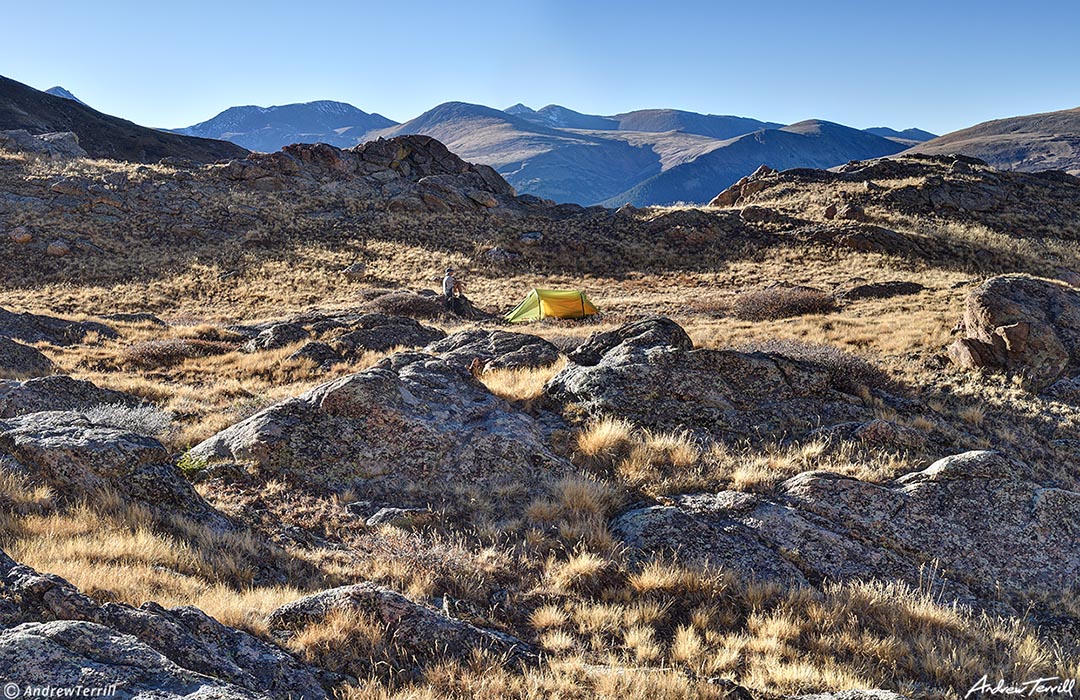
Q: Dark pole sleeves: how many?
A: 2